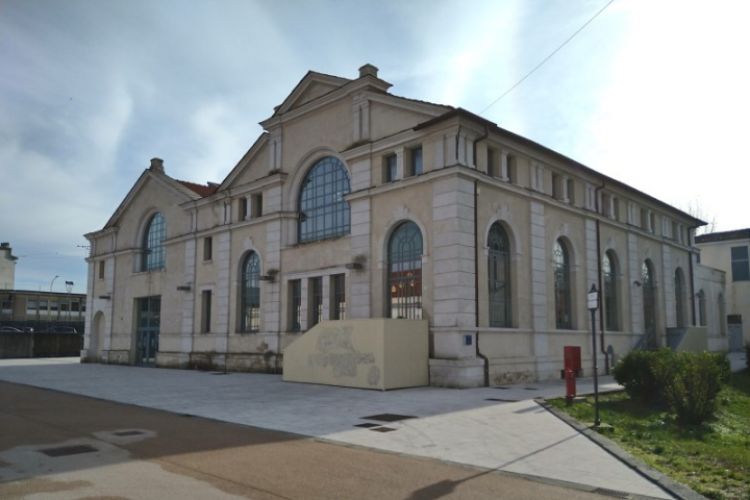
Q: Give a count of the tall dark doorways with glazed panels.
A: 1